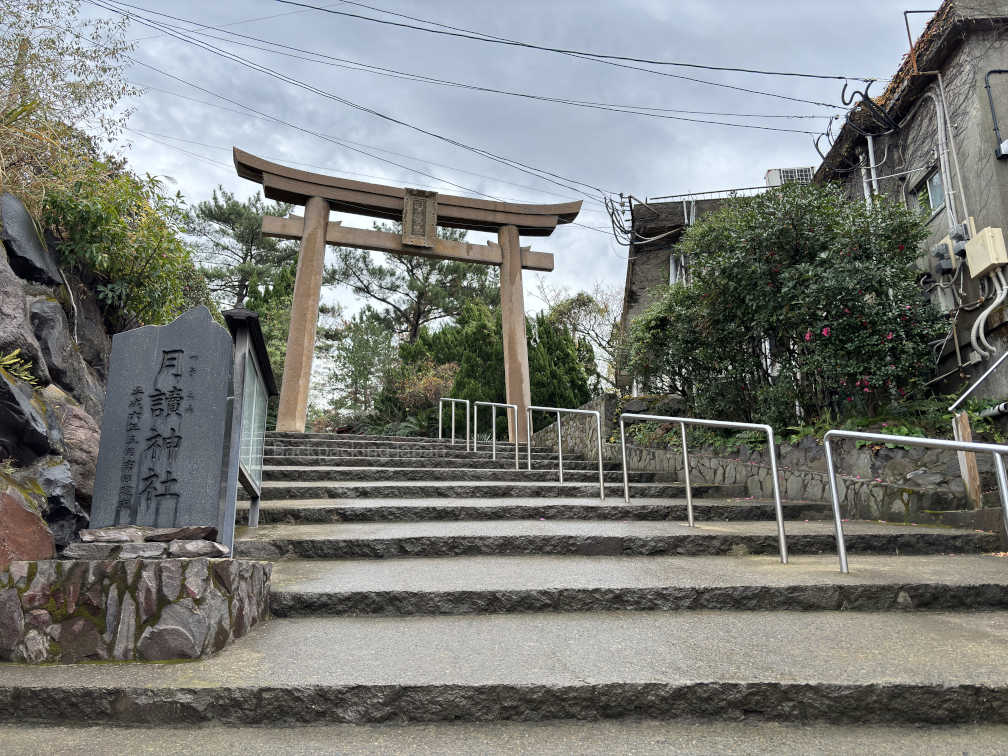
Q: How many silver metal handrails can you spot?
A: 5